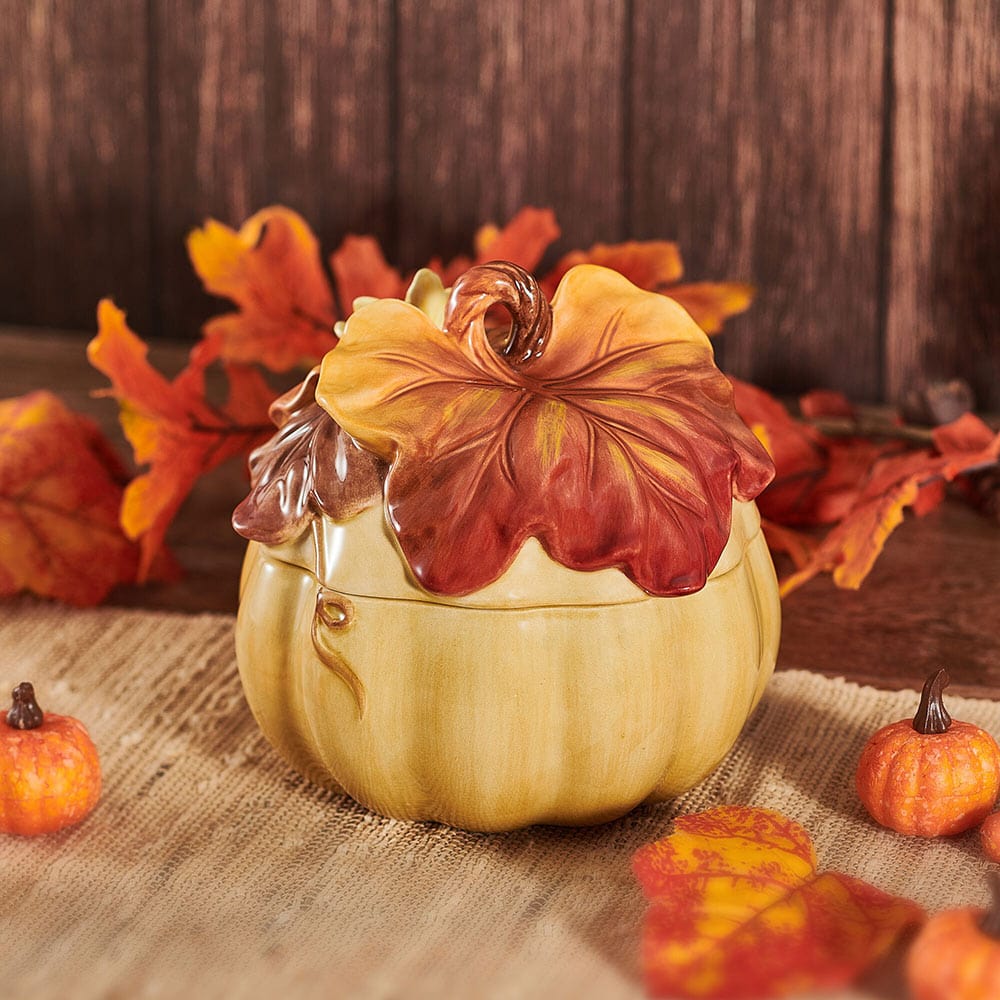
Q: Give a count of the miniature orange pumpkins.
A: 4